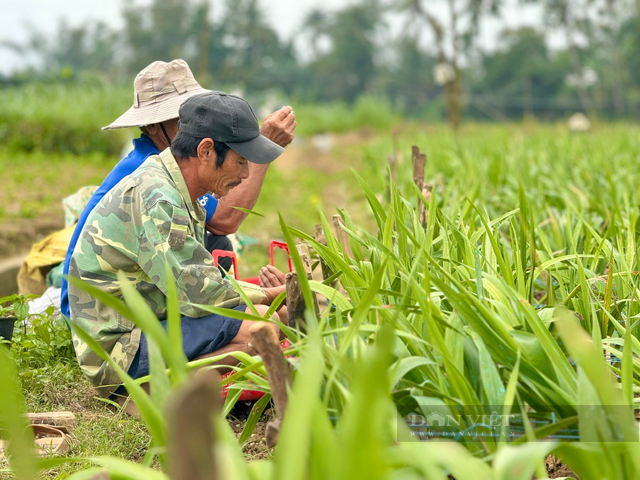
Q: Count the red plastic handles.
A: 2